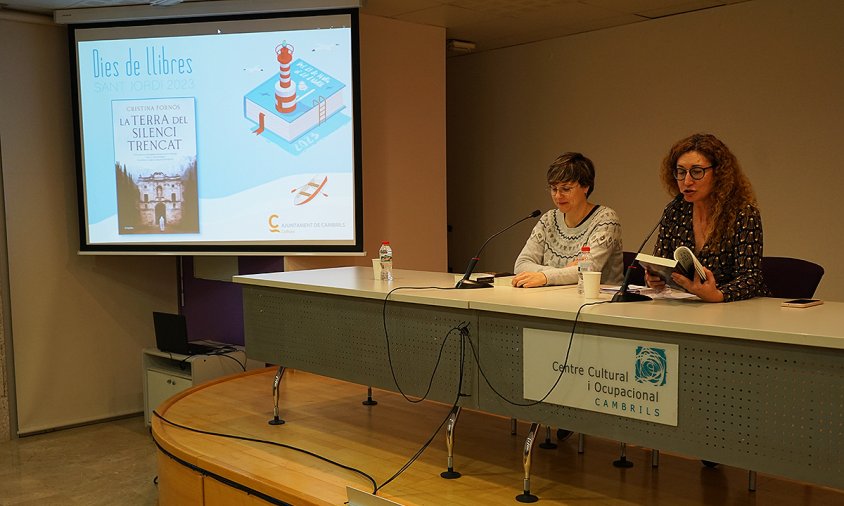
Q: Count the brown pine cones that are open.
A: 0